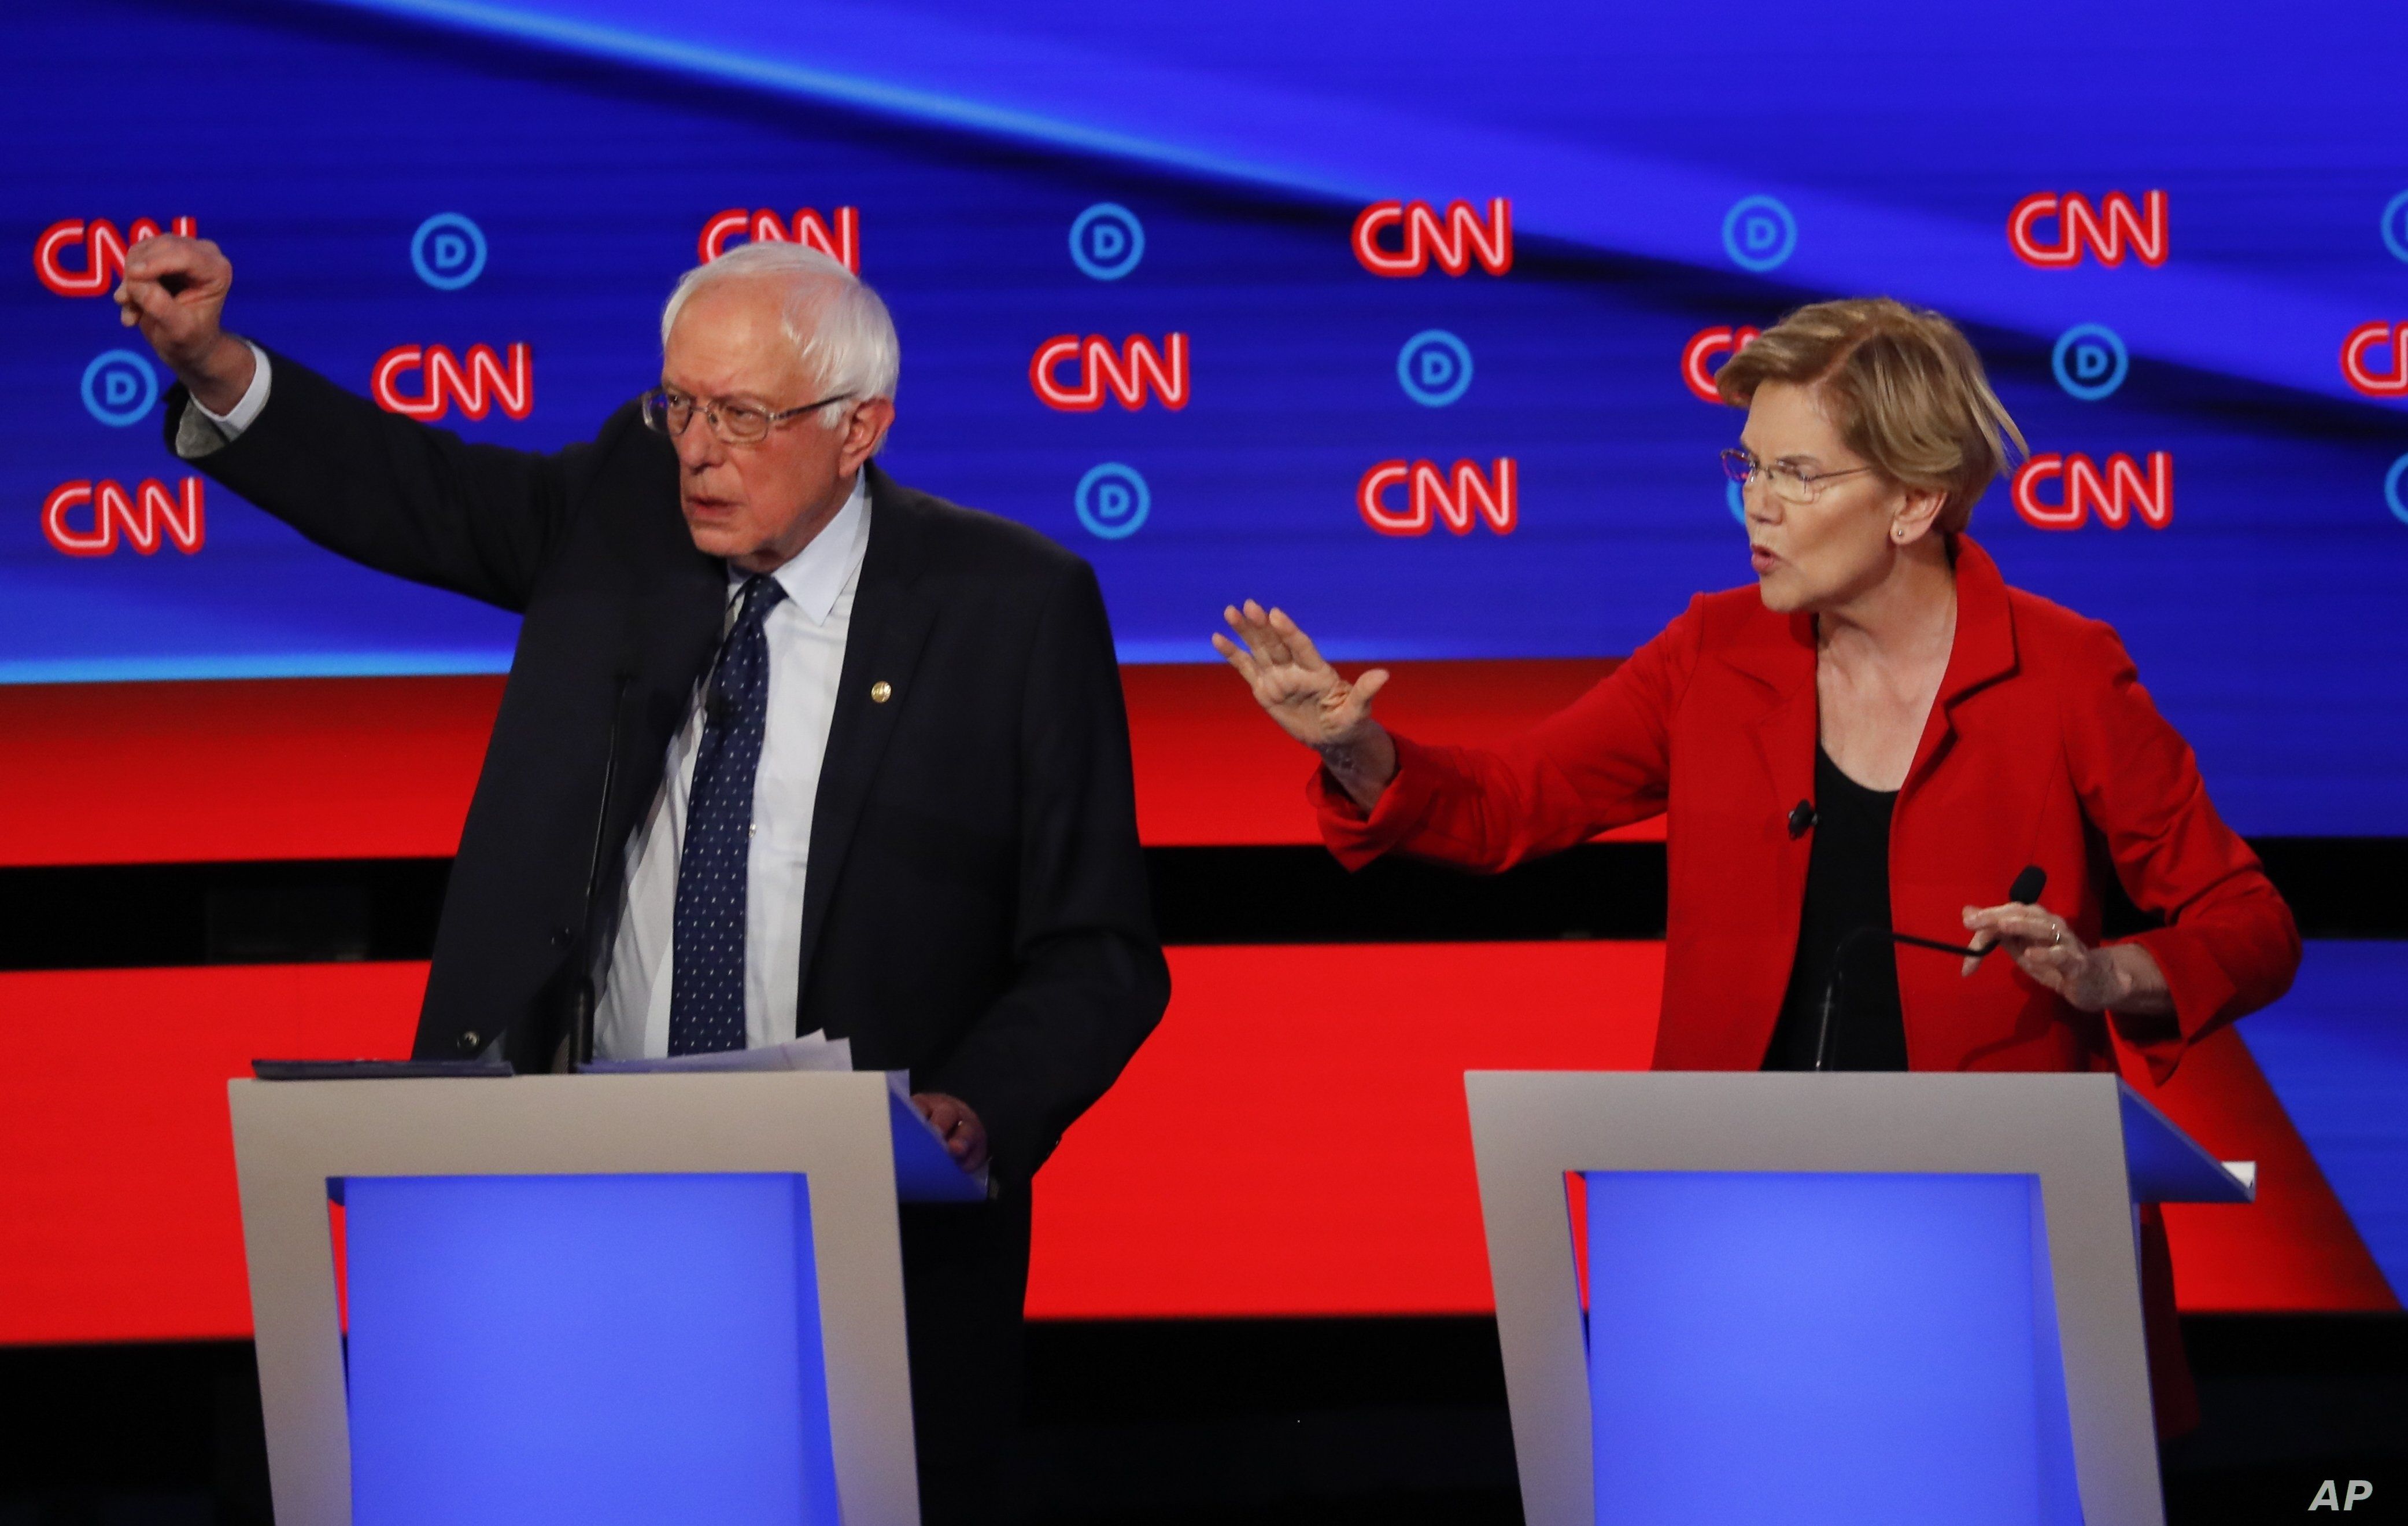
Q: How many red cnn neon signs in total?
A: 11